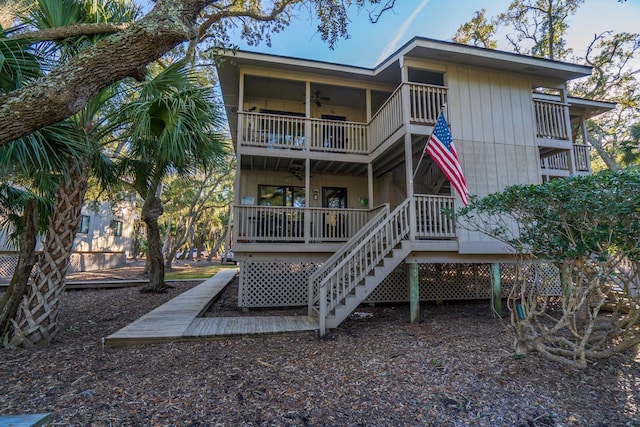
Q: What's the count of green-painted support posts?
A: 2